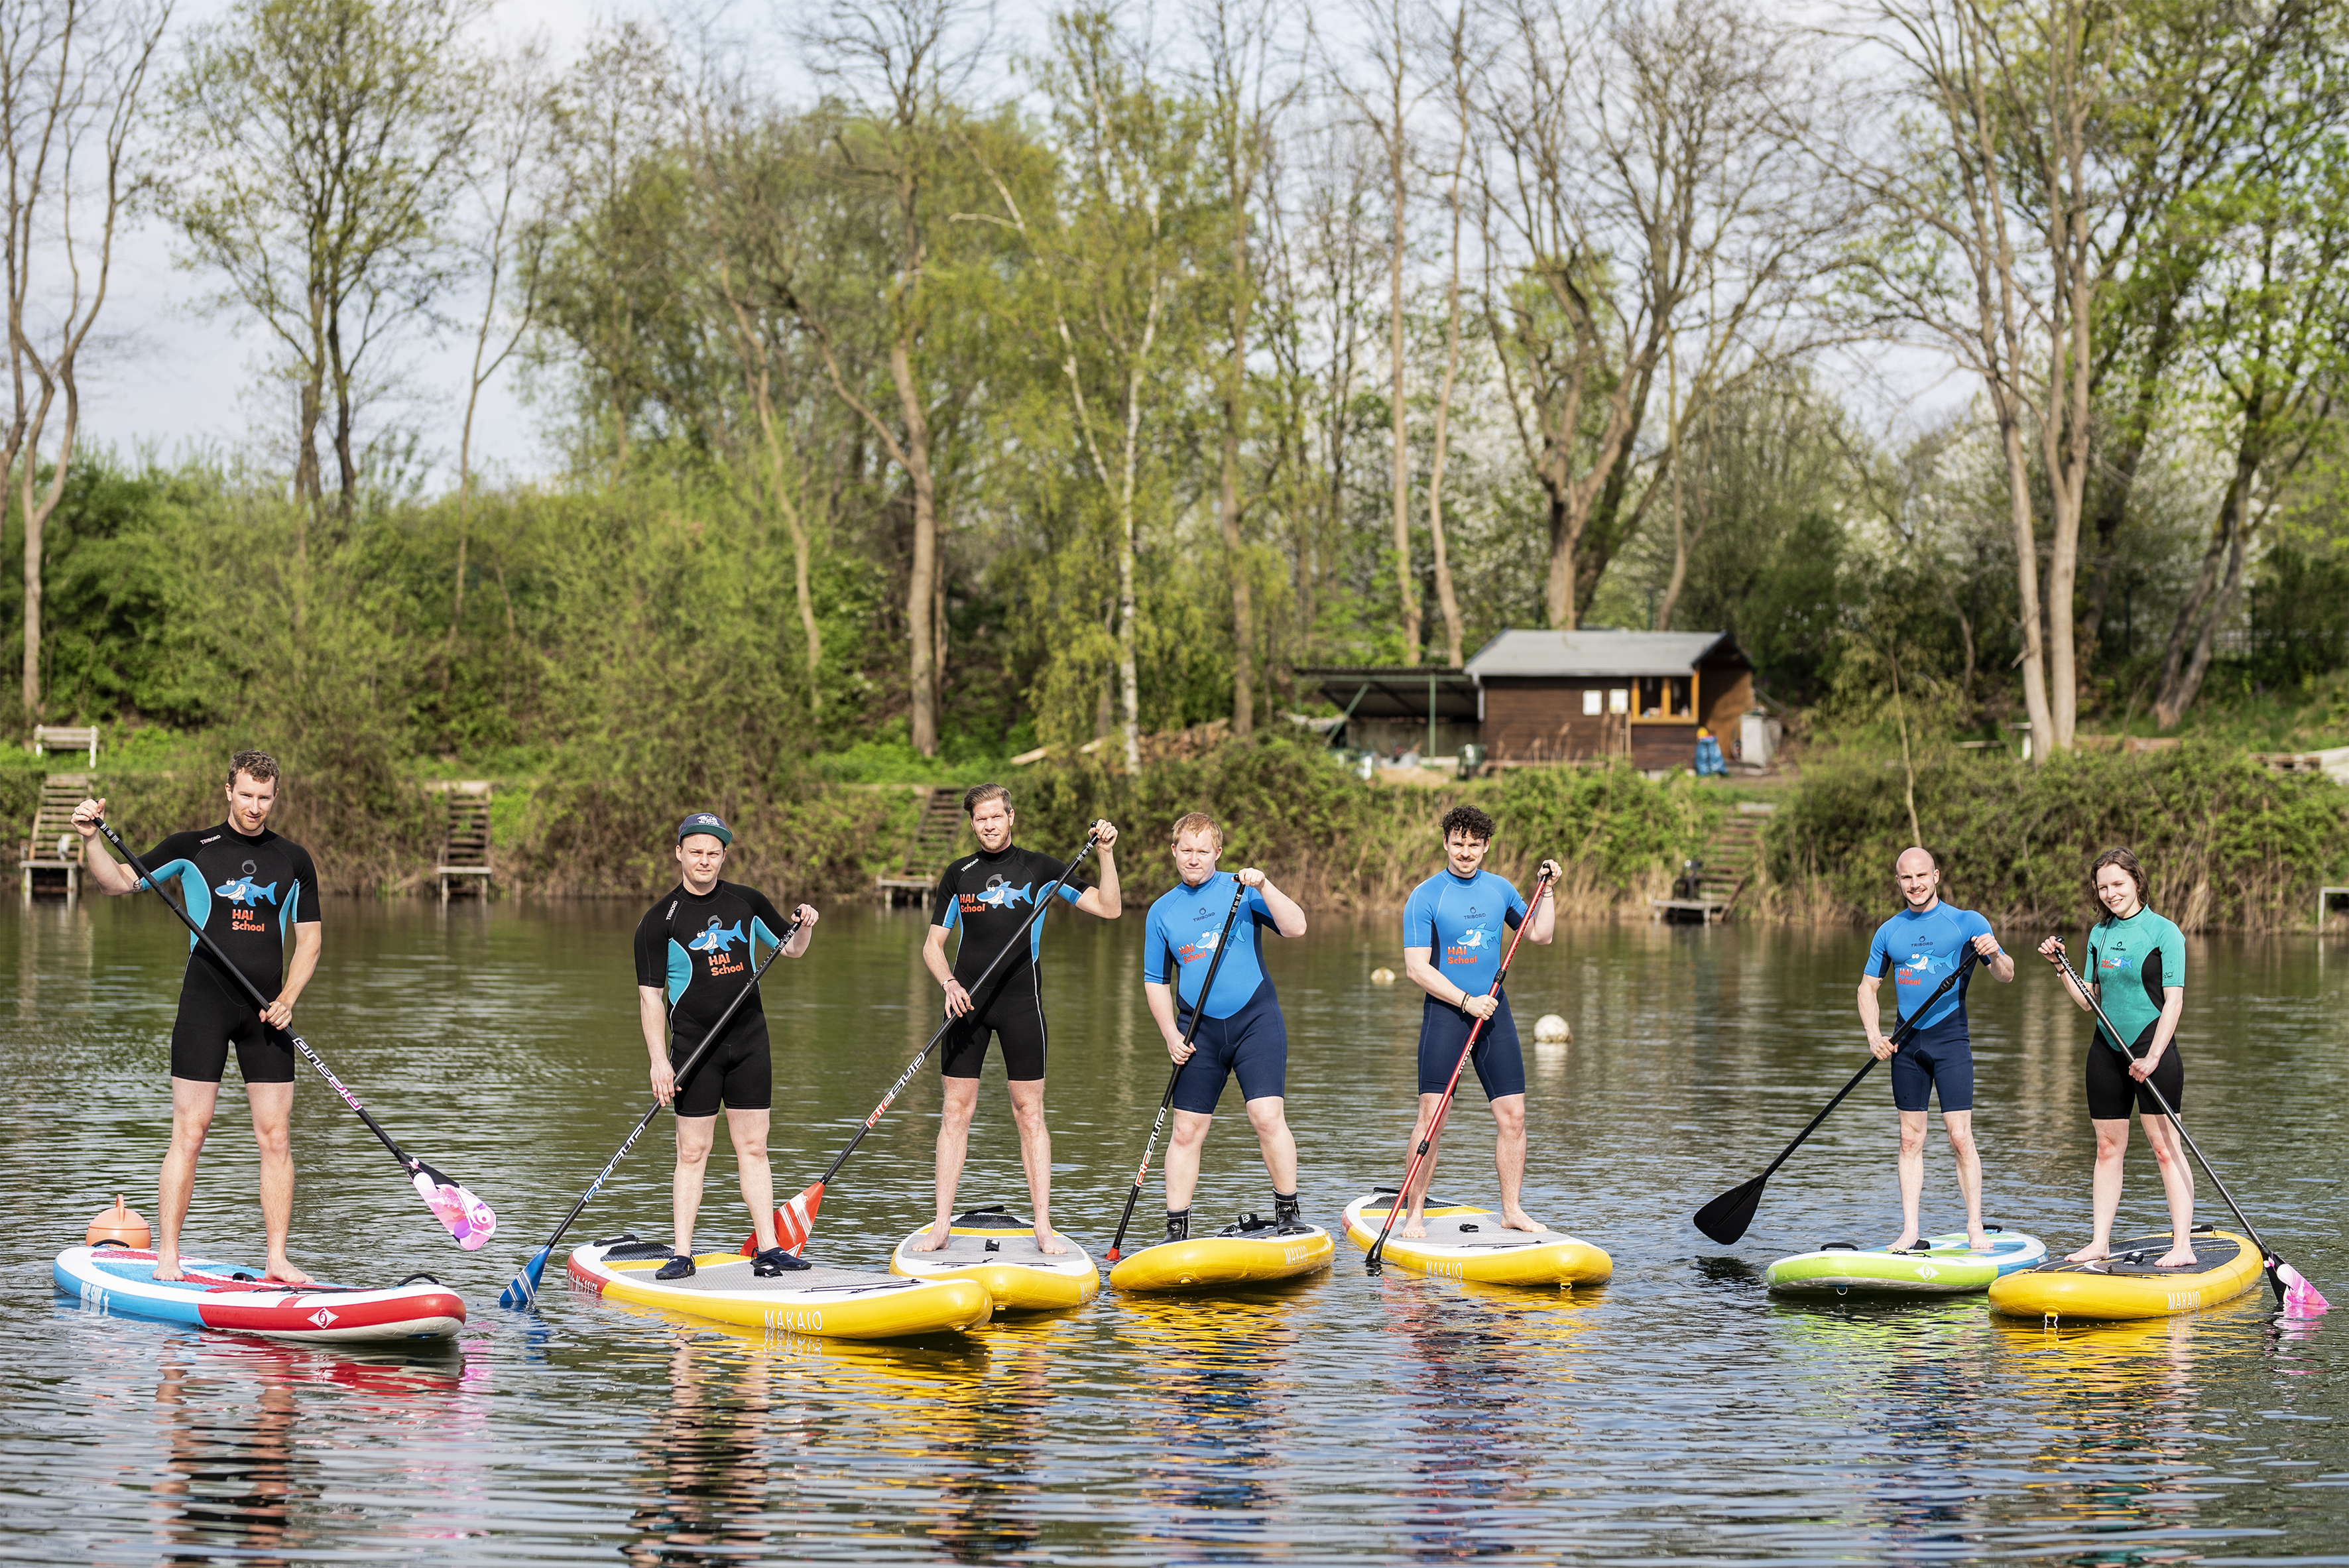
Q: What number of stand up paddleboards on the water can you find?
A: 7